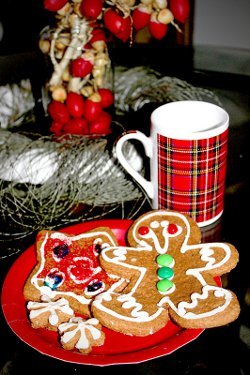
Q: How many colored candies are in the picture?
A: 5